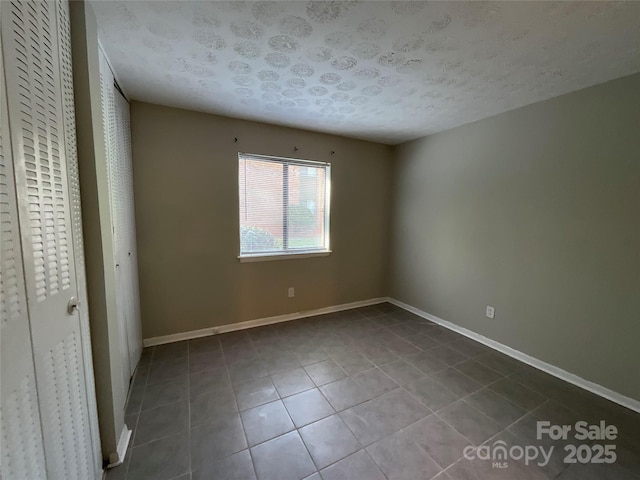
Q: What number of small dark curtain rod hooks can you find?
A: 3